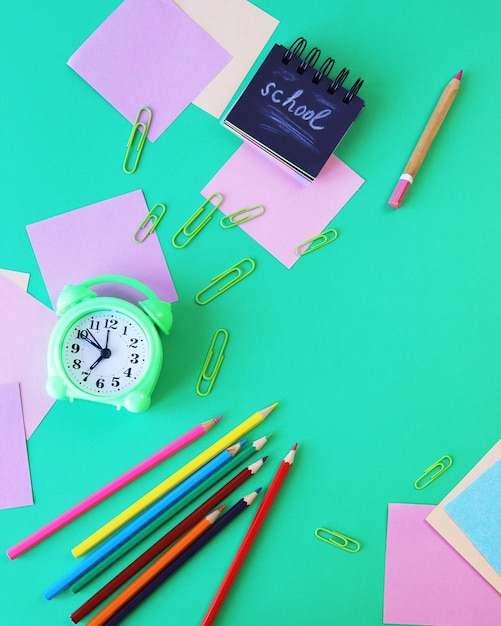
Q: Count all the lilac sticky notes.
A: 3